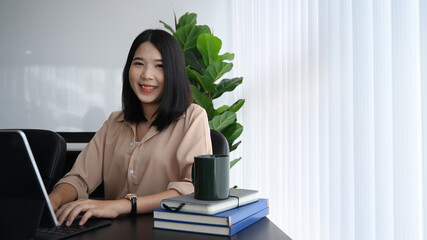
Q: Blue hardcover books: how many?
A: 2